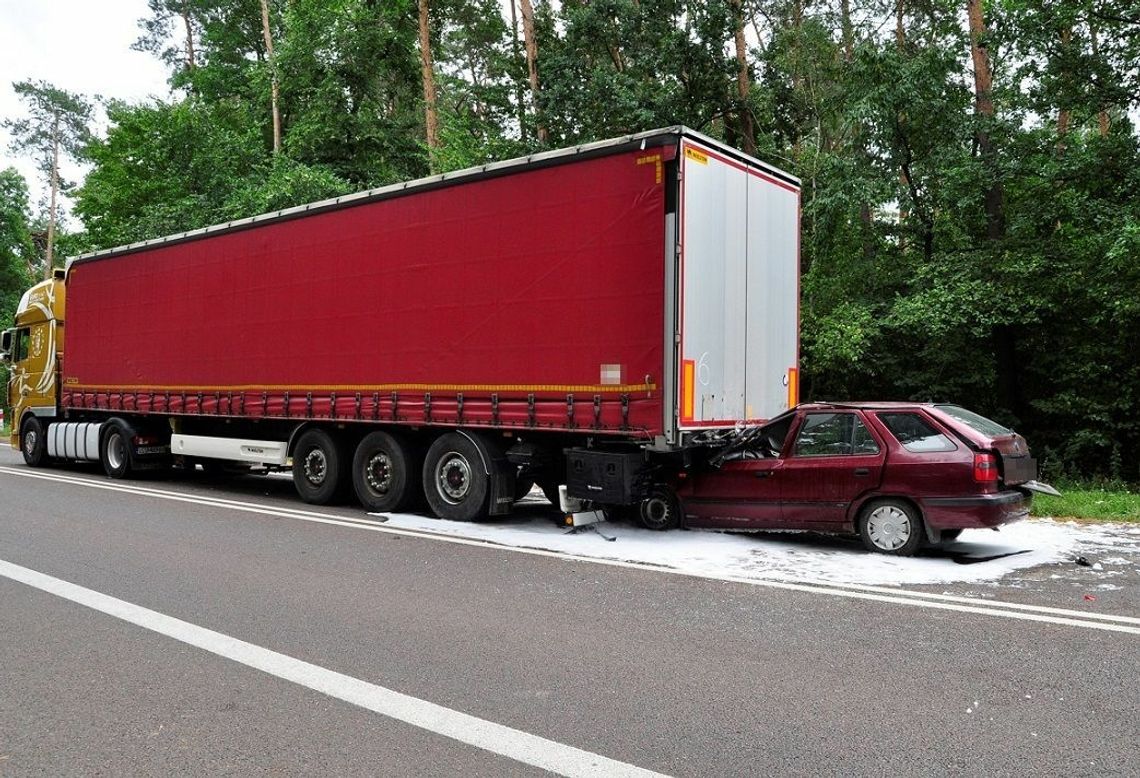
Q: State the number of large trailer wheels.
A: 3